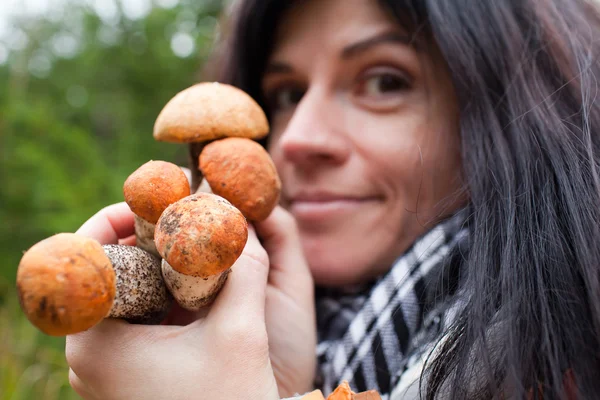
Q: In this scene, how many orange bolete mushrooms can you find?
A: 5